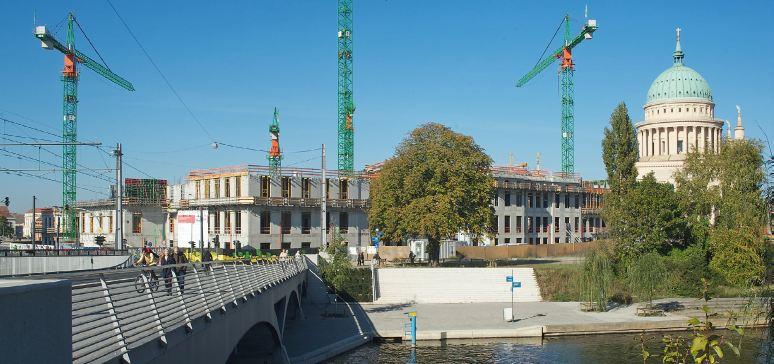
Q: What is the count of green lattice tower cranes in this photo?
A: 4